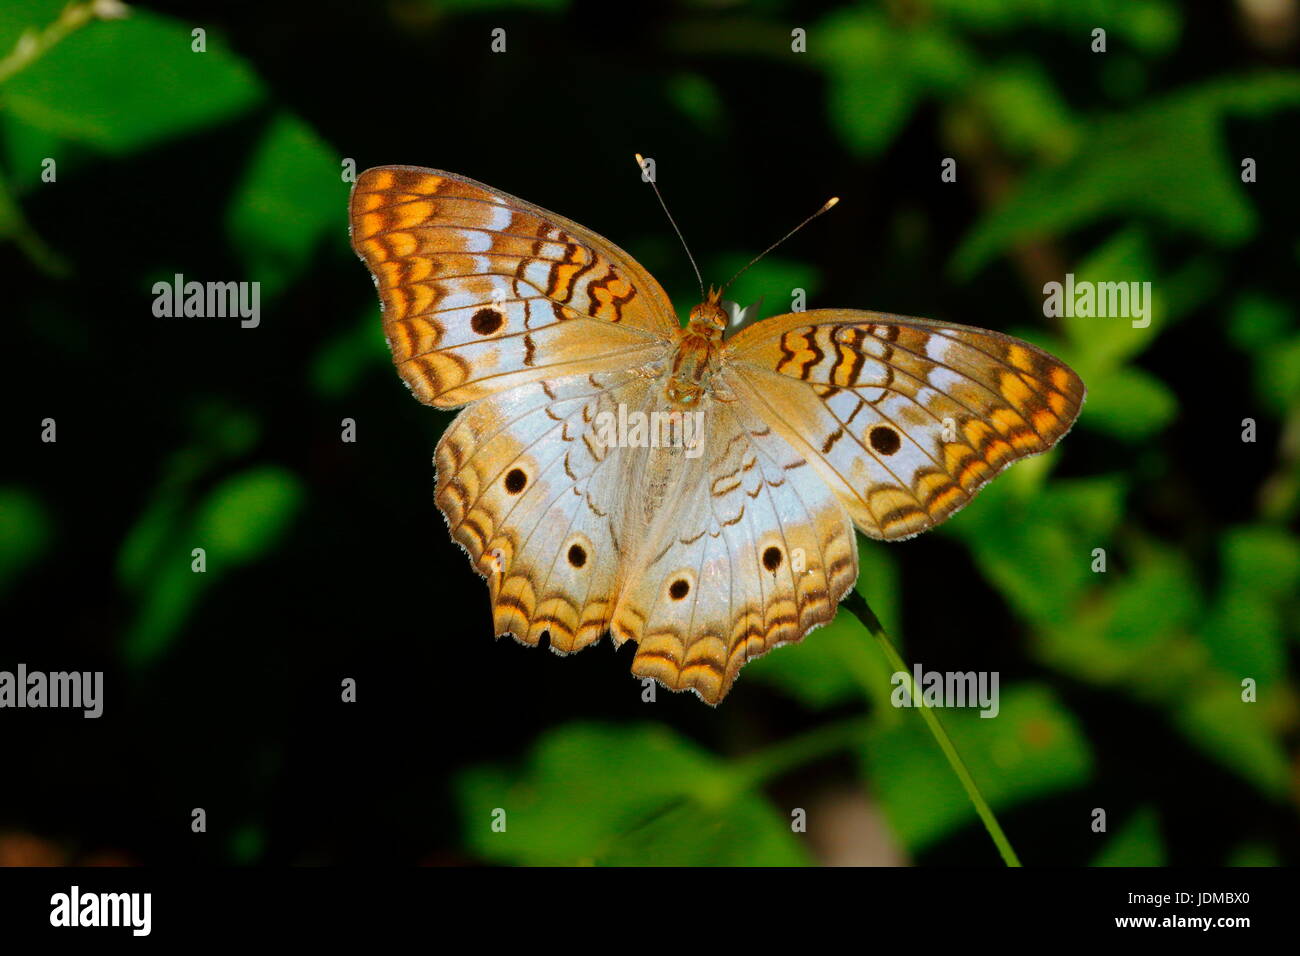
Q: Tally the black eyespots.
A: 6